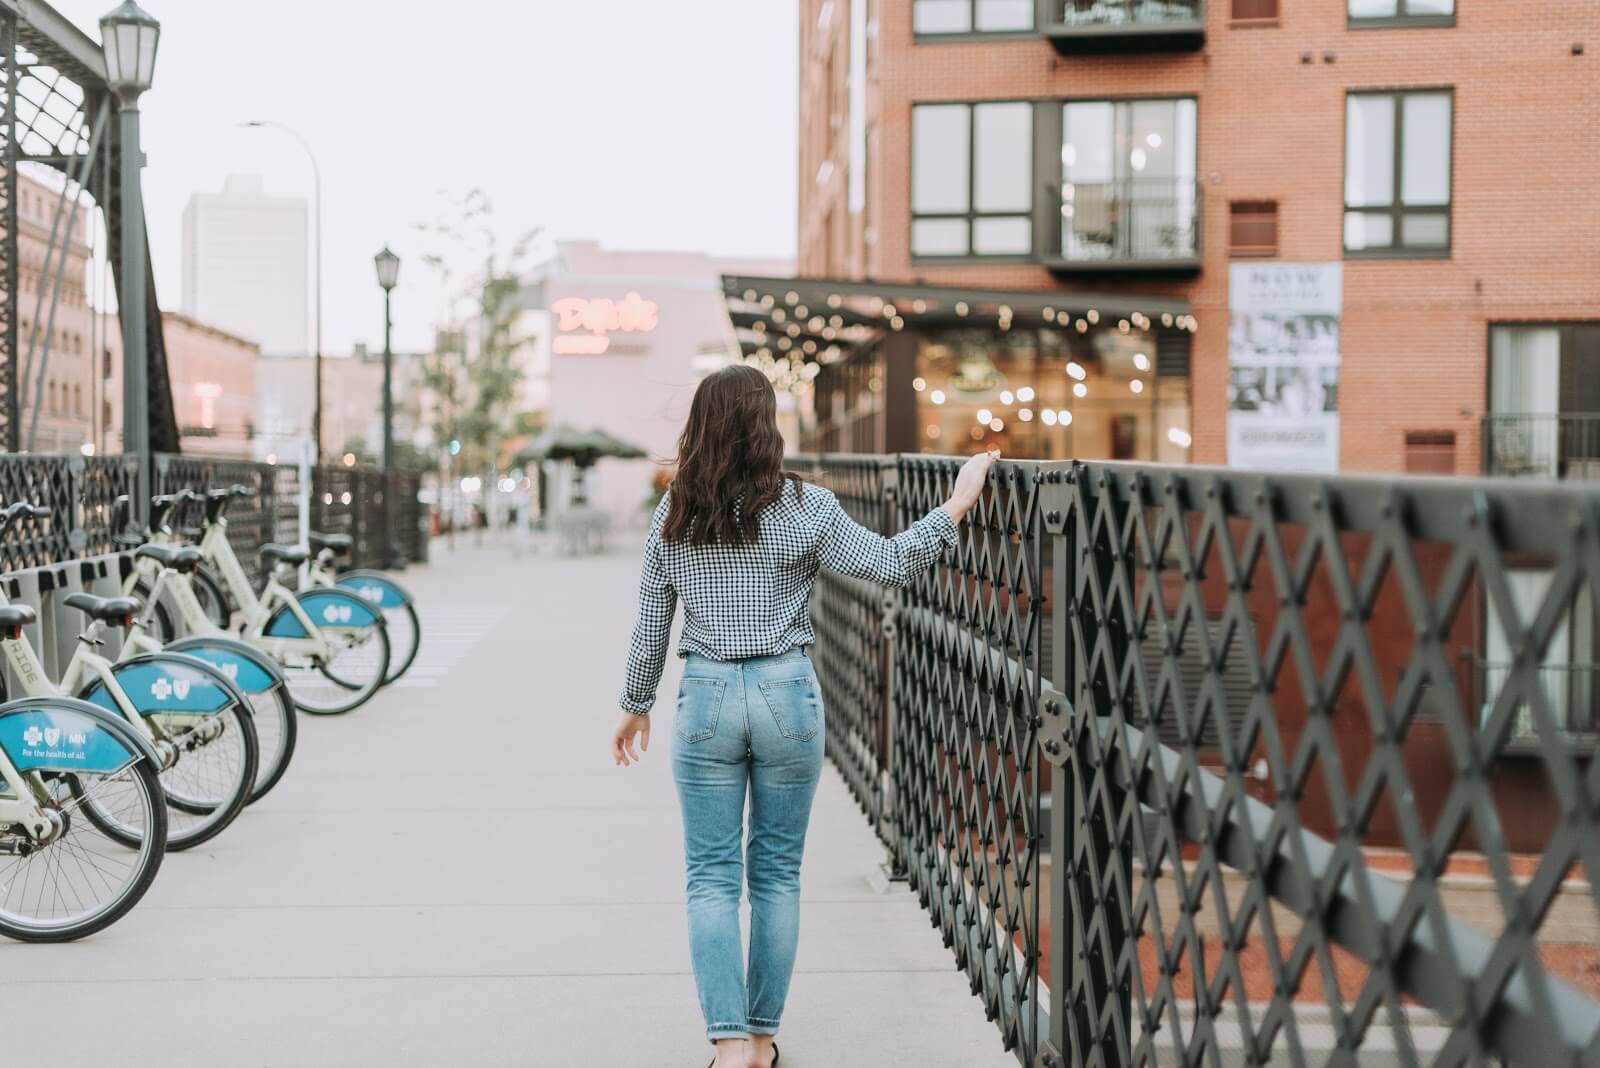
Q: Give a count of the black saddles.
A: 5